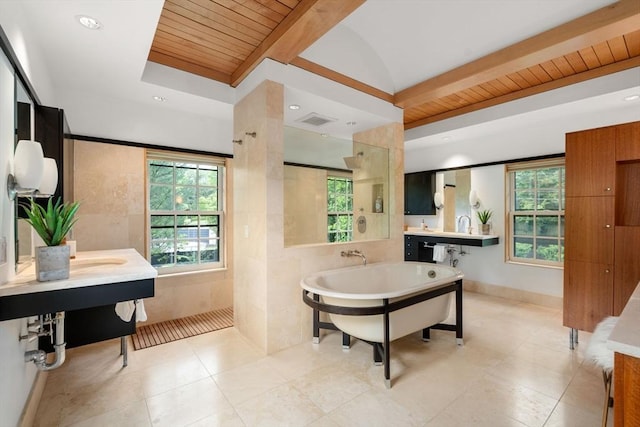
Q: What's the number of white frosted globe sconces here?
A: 4